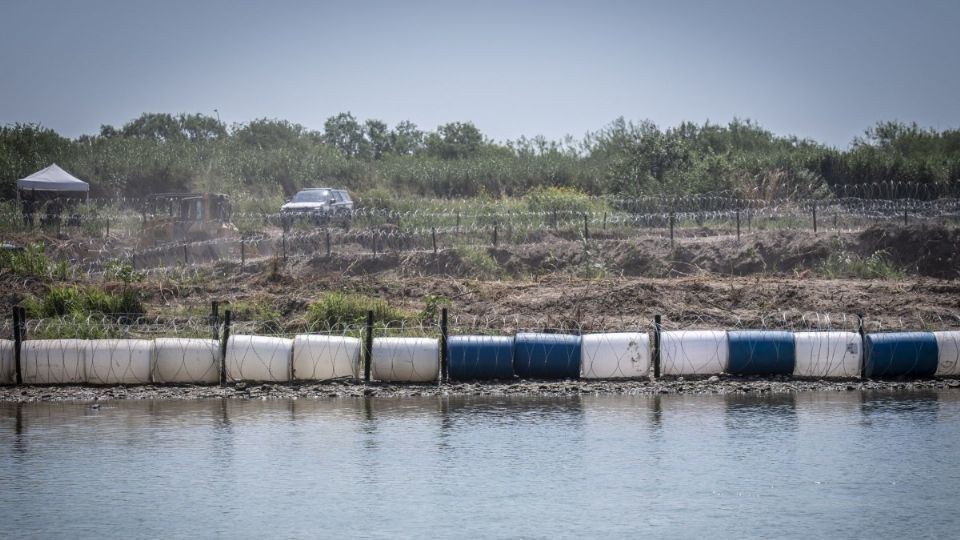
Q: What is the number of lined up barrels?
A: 15